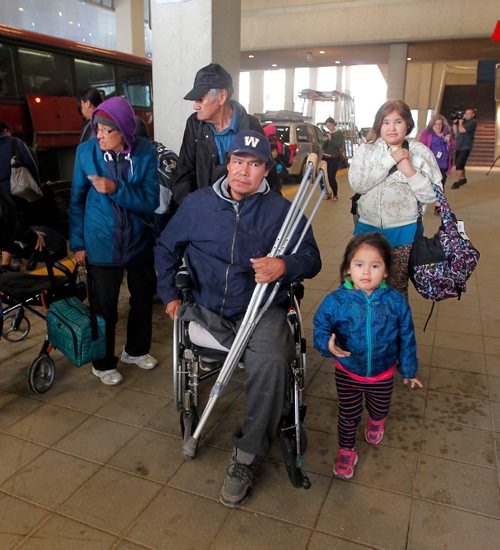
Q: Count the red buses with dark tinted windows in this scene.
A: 1